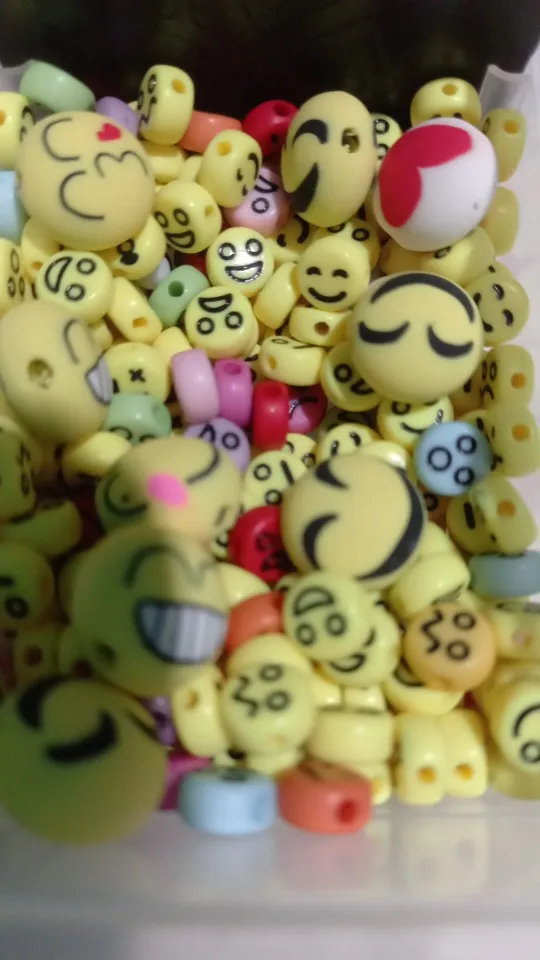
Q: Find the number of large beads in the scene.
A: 9